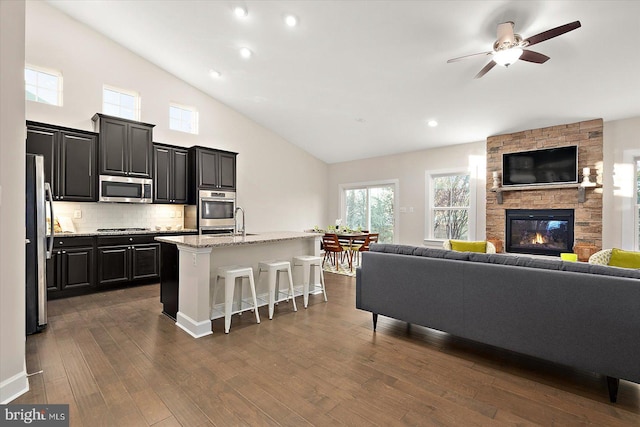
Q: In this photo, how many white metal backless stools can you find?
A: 3